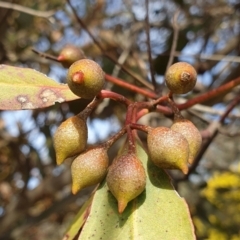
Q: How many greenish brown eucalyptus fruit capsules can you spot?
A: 8